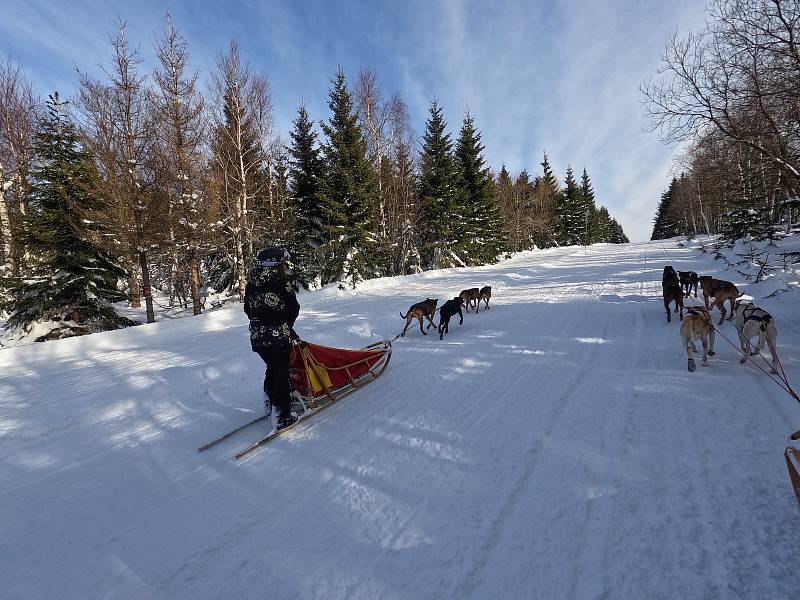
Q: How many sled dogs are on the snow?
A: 9